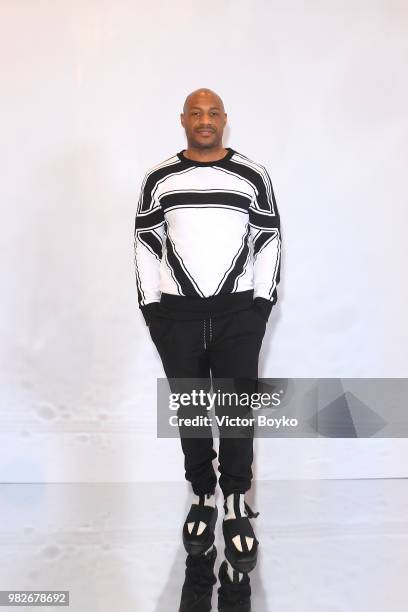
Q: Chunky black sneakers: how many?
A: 2